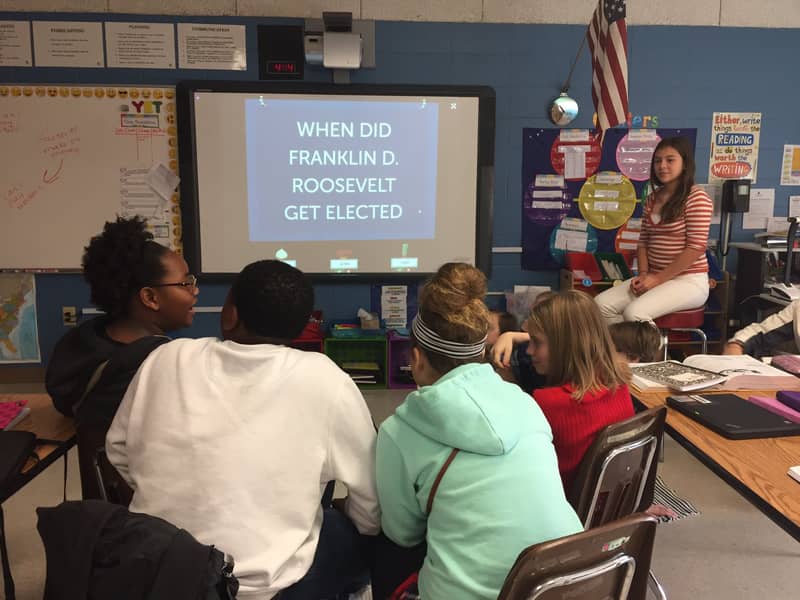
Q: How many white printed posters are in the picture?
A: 4